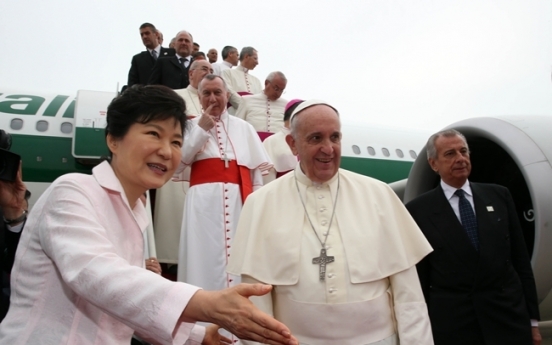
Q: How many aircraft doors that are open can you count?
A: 1